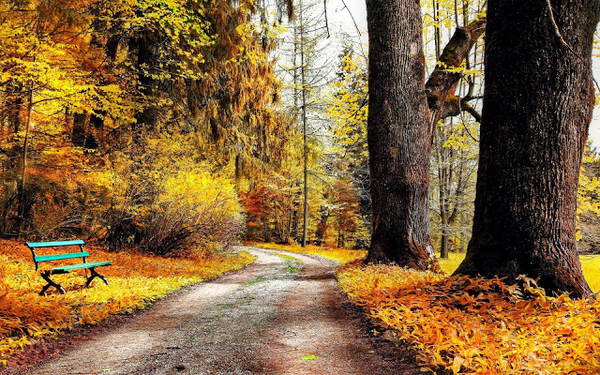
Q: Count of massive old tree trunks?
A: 2